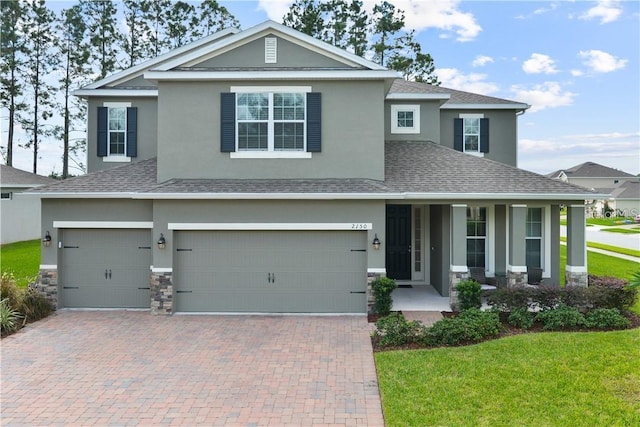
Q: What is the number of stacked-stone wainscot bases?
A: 6